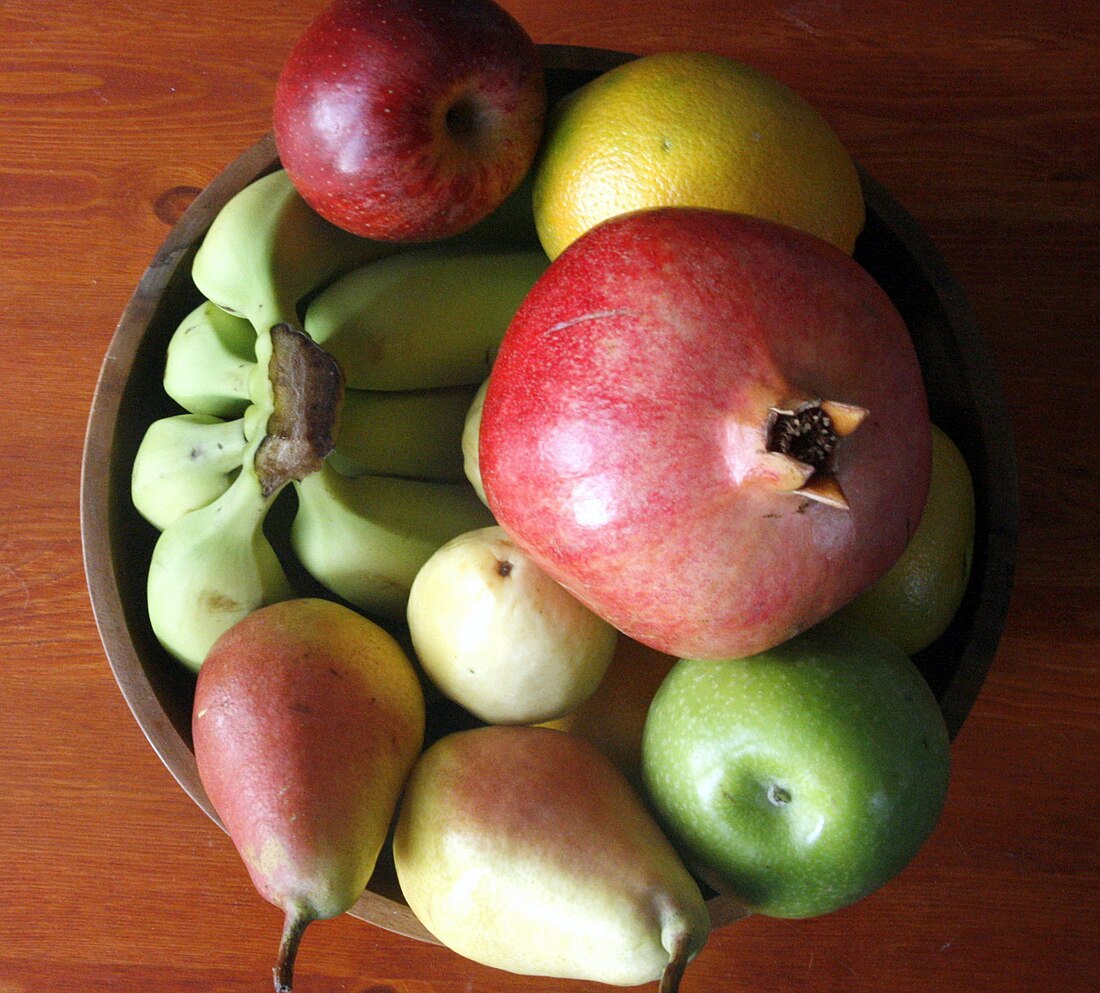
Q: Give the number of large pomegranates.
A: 1